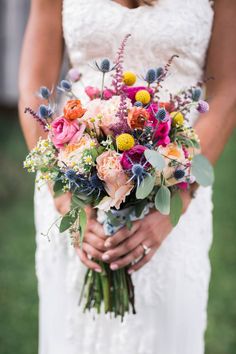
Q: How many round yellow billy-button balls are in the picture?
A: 4